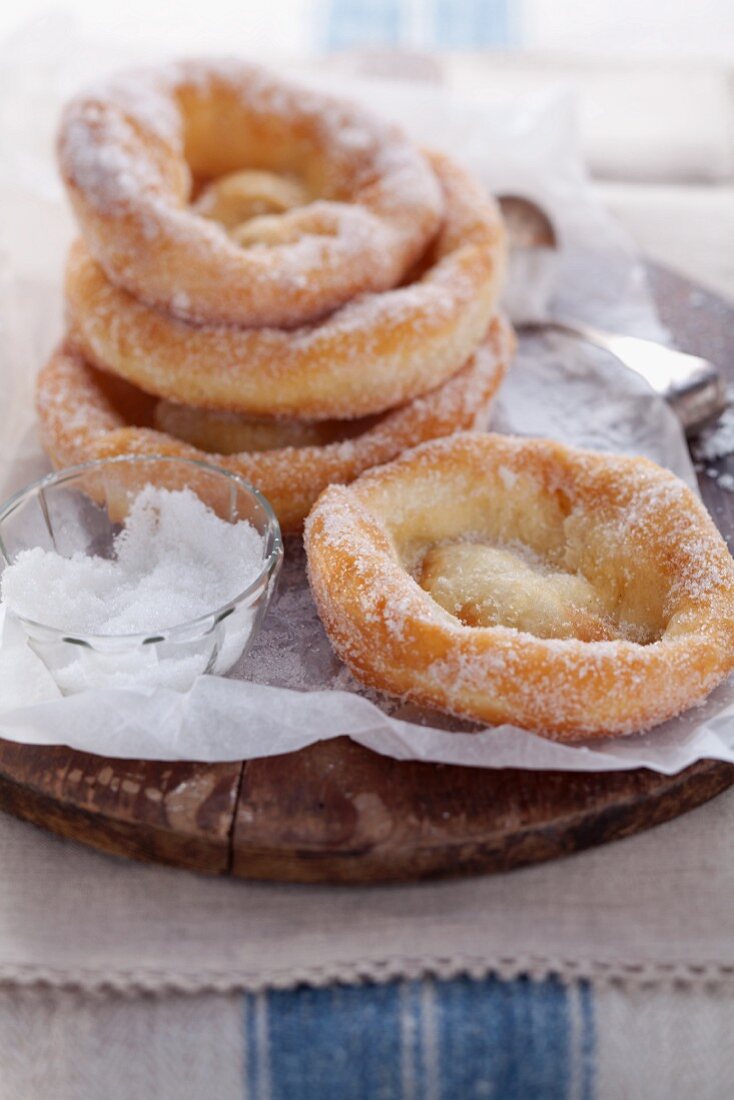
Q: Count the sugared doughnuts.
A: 4